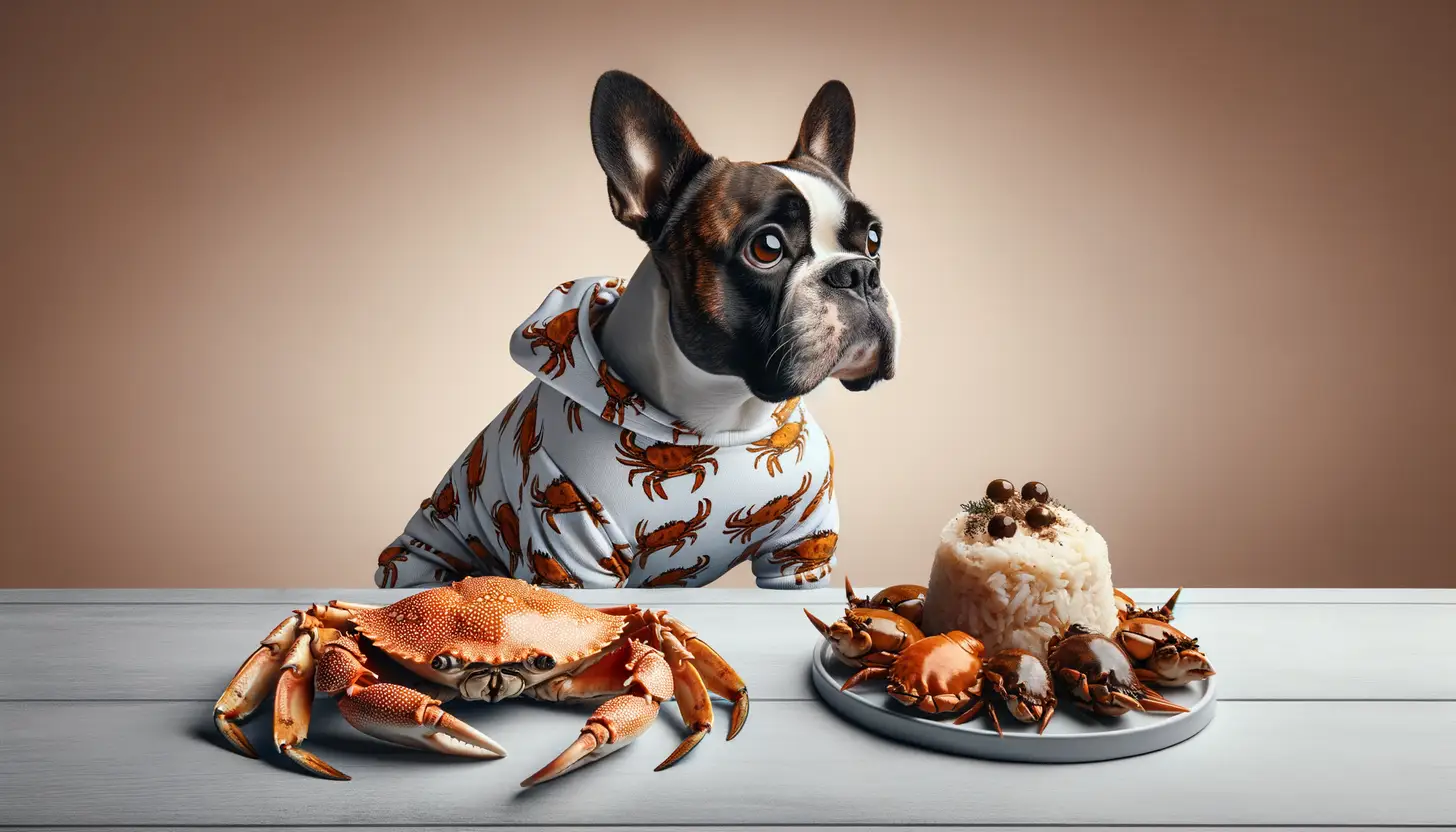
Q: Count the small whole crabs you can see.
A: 7